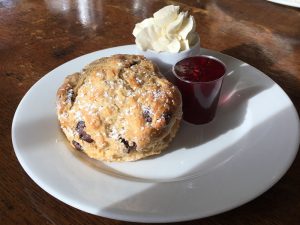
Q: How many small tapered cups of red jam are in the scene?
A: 1